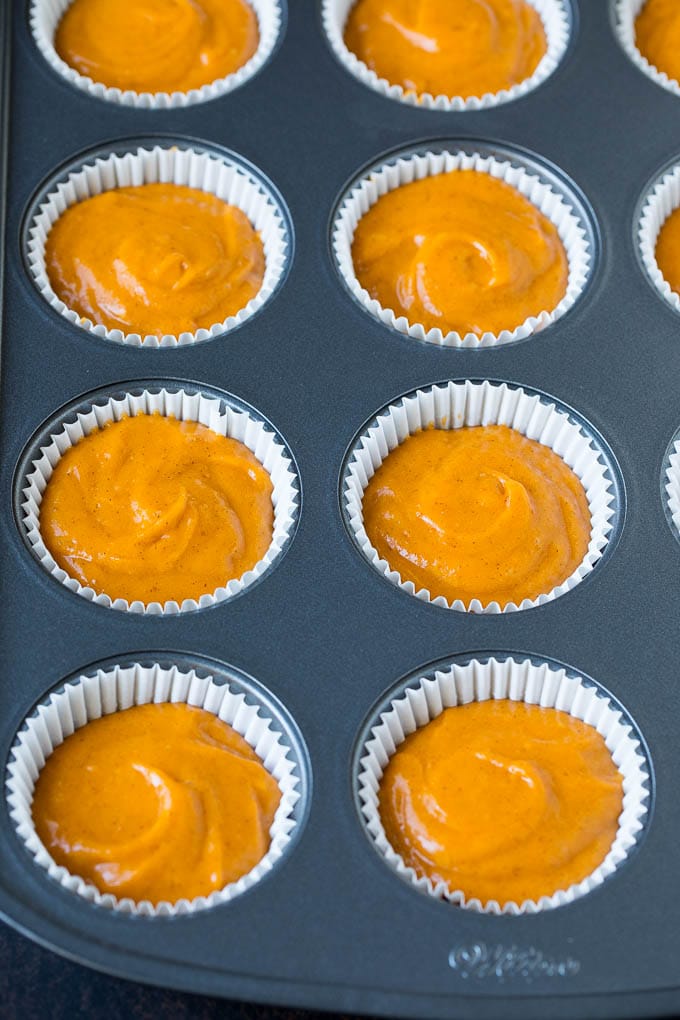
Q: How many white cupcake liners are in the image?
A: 11